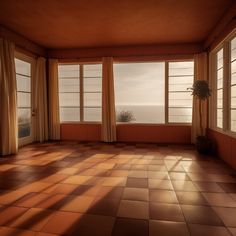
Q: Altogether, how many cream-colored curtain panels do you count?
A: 5